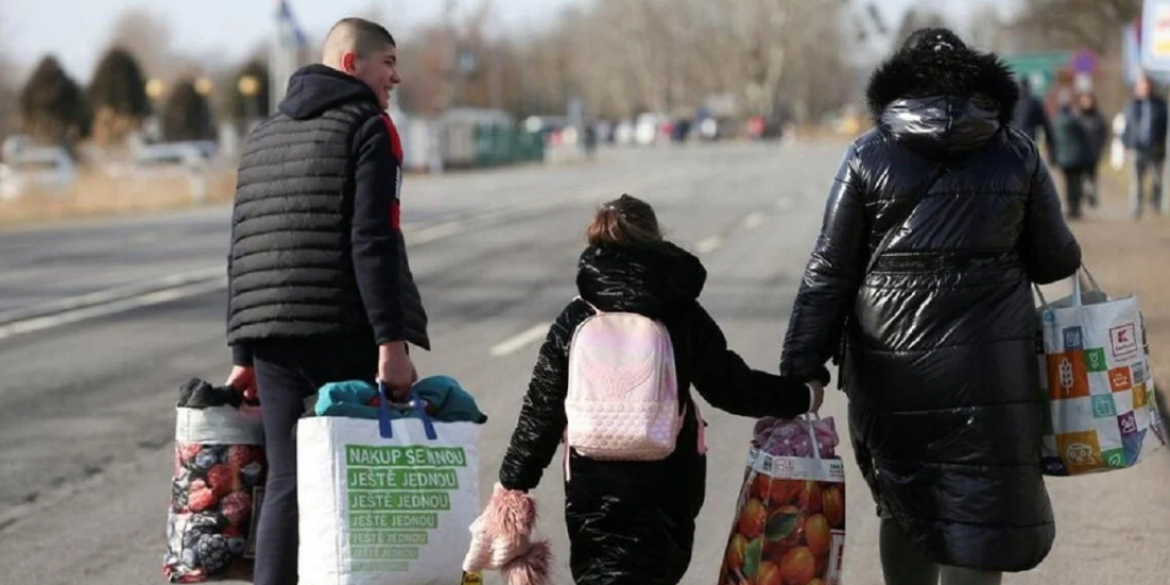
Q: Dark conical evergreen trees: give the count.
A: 4